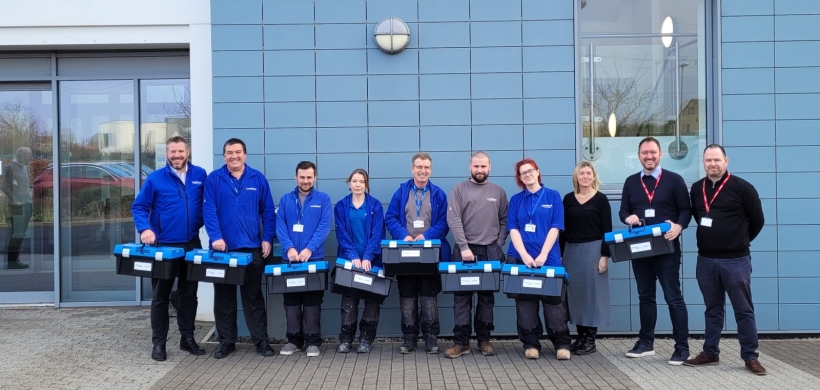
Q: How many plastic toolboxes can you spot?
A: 8